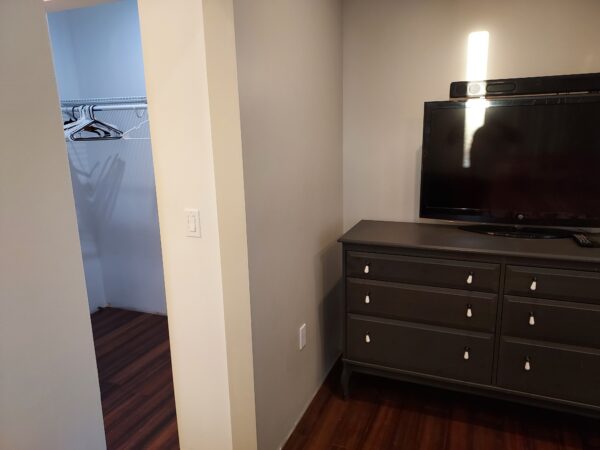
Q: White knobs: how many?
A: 9